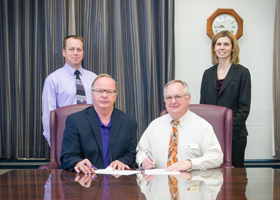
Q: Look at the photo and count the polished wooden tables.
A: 1